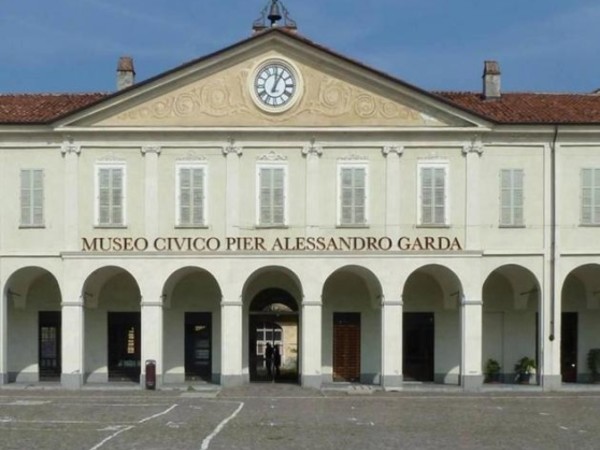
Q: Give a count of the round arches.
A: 8